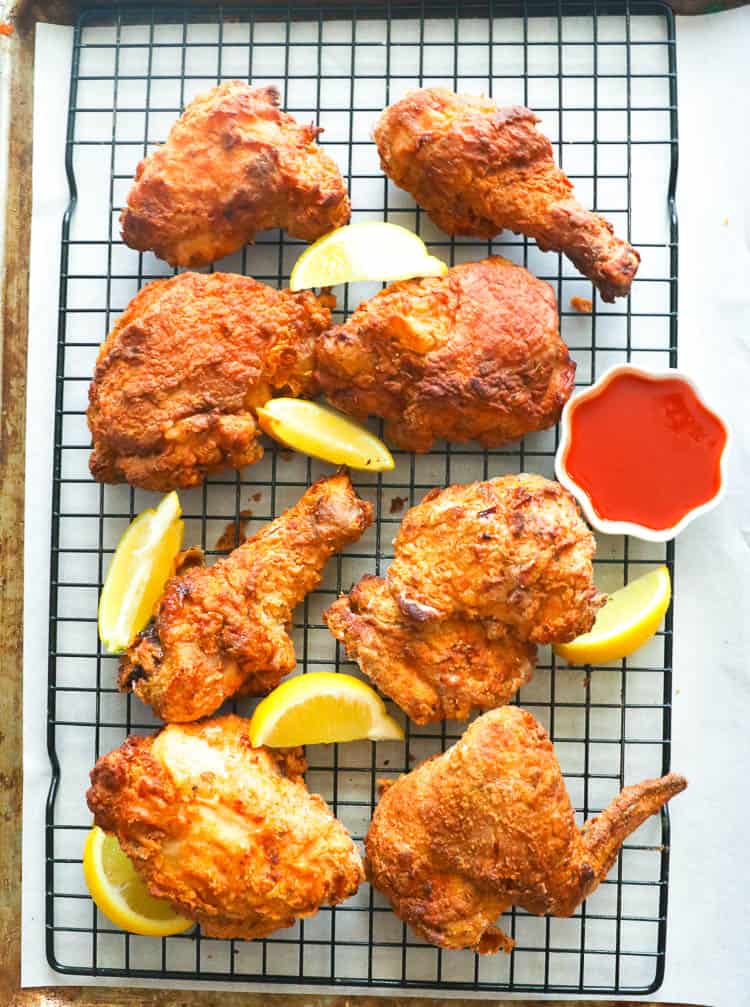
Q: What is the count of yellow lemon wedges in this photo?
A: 6